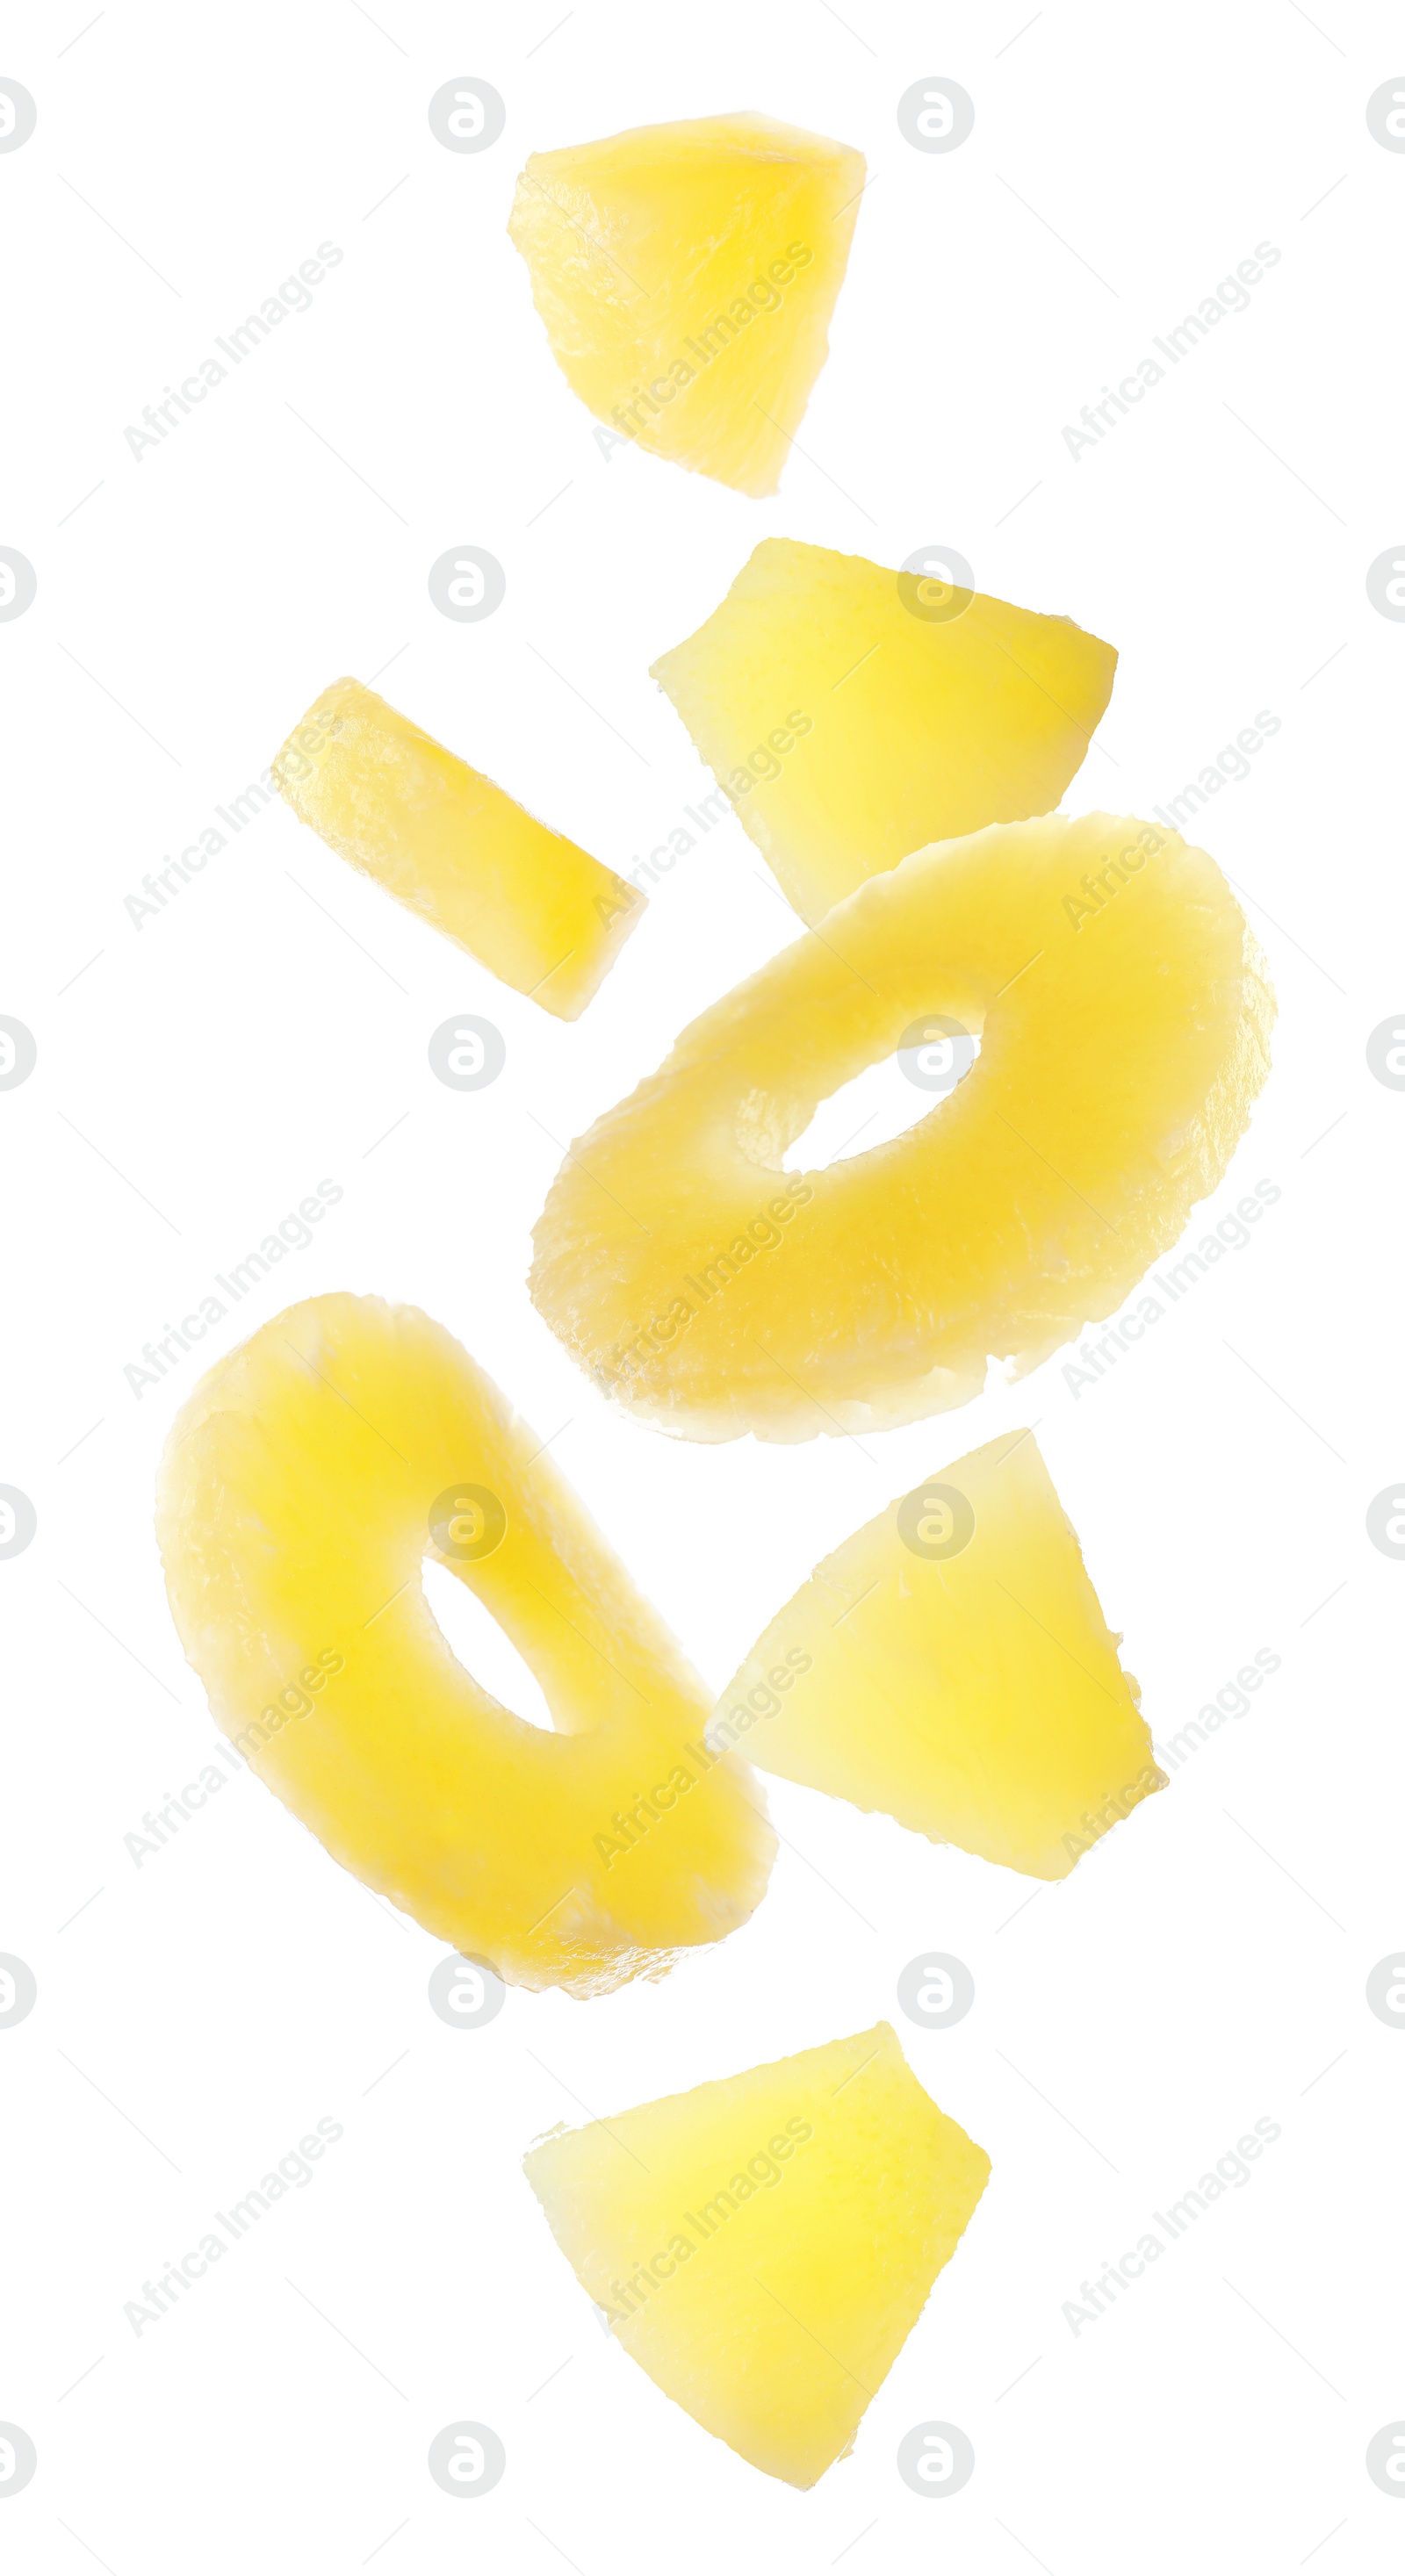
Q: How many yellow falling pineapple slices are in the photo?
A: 7